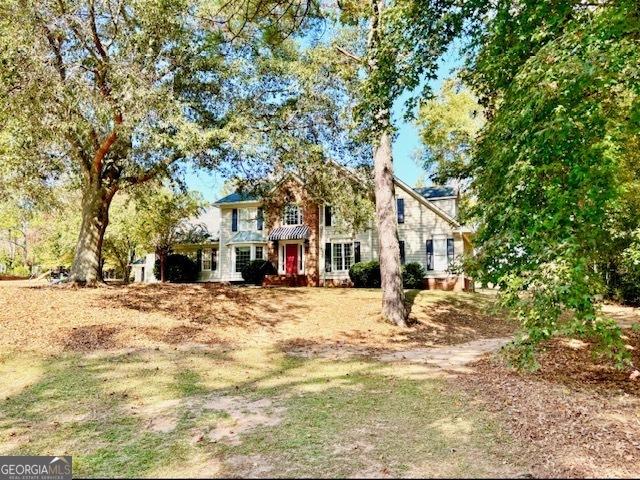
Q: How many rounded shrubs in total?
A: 4